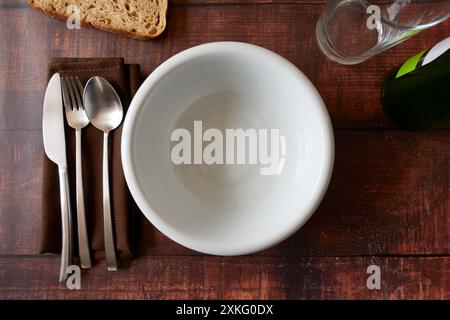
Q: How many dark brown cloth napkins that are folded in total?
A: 1